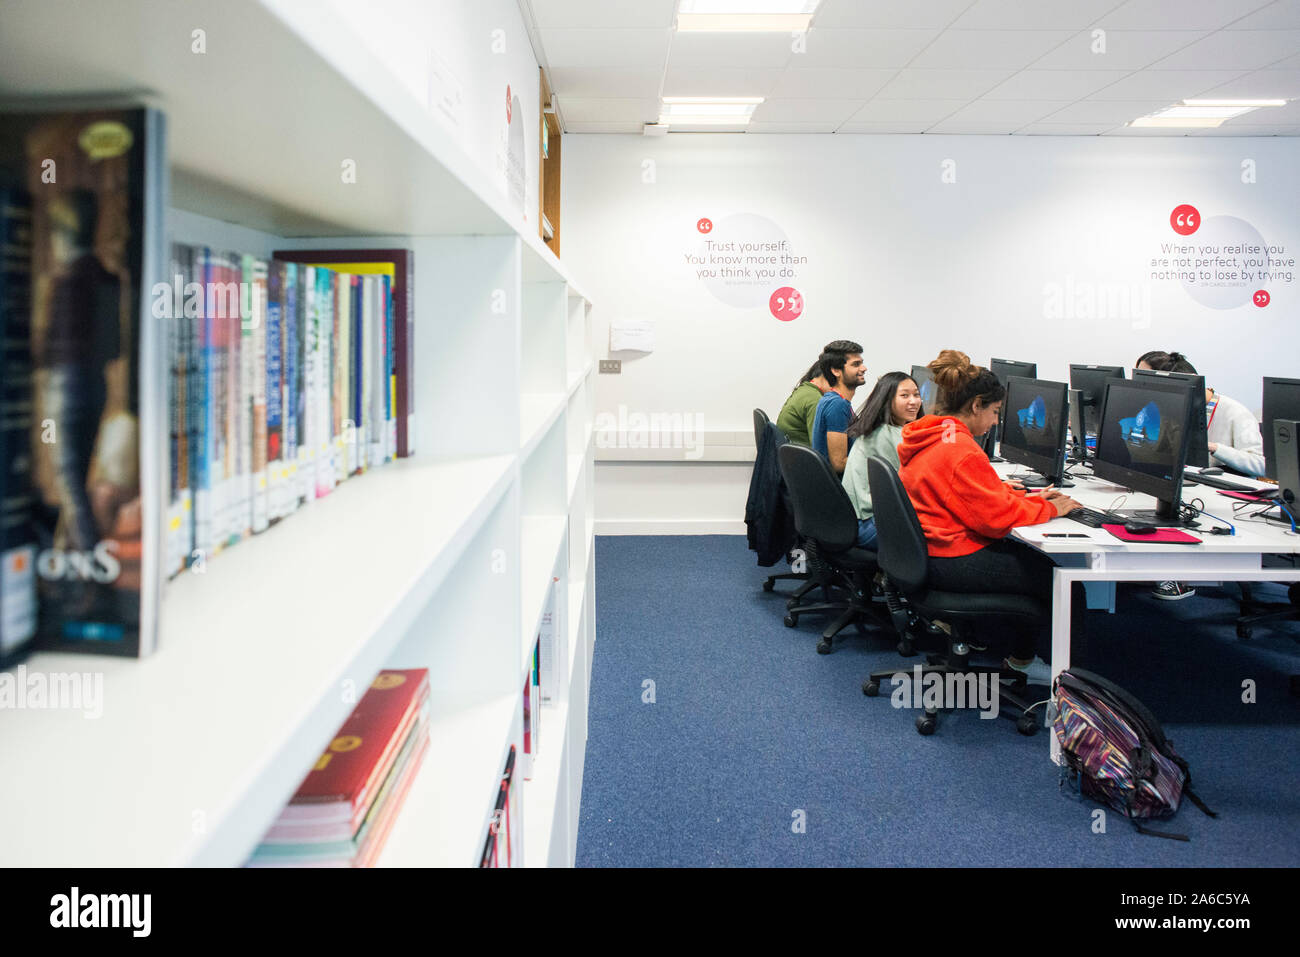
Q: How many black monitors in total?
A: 7